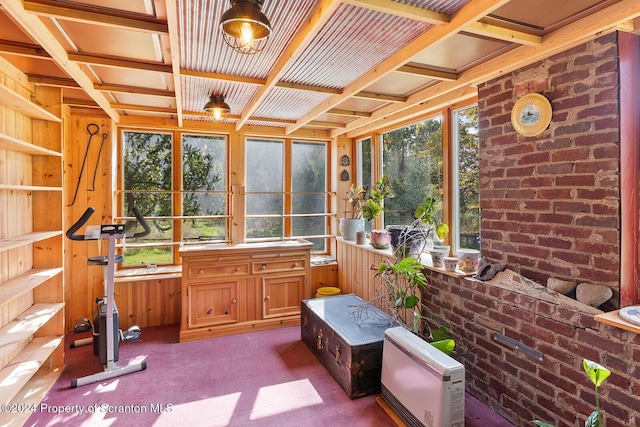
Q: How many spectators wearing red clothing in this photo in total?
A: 0